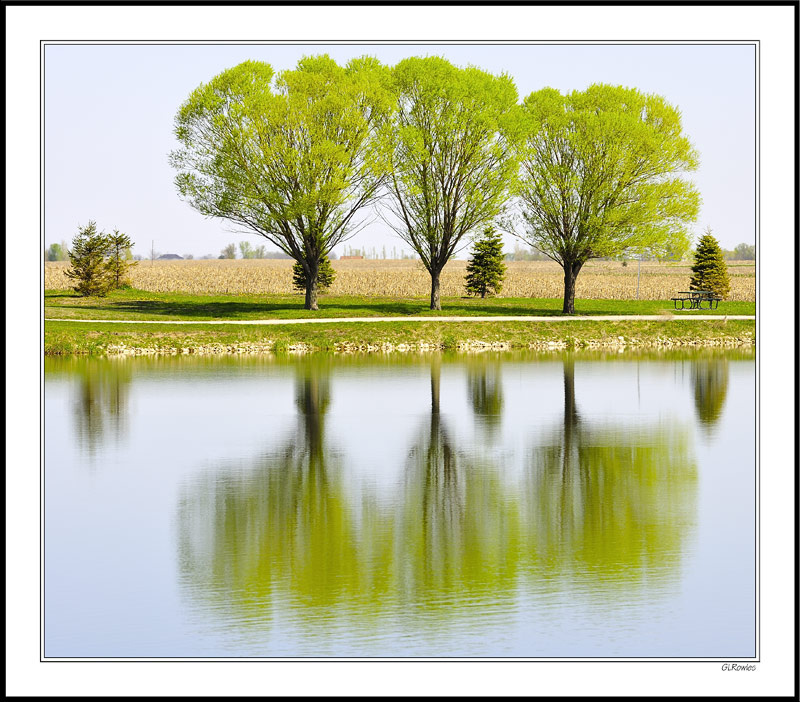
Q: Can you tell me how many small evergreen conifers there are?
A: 5